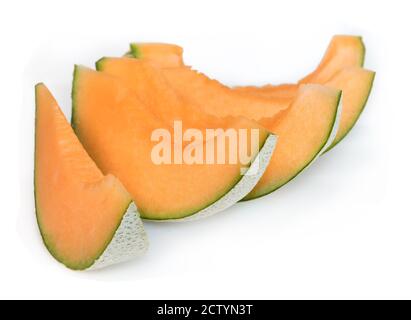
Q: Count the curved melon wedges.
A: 5